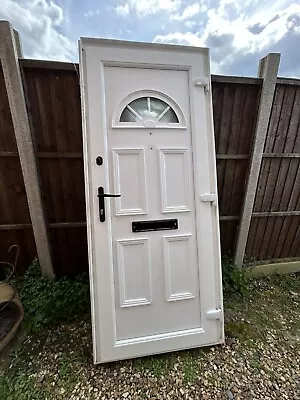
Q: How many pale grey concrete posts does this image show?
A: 2